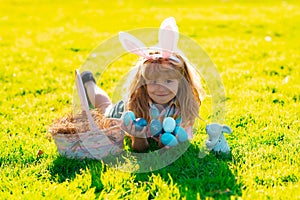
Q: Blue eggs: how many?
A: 6